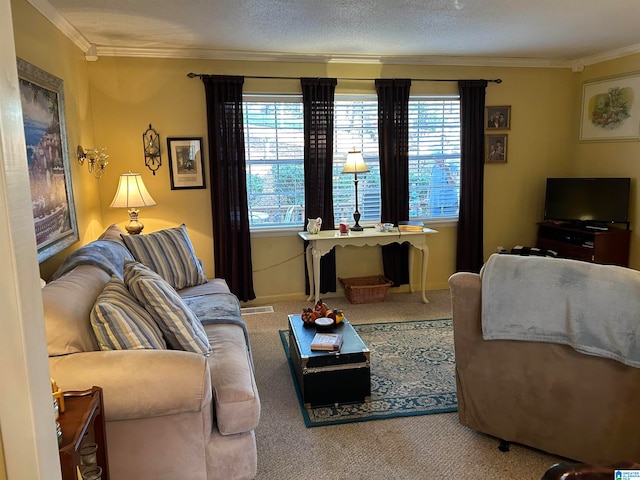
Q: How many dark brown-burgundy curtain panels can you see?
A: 4